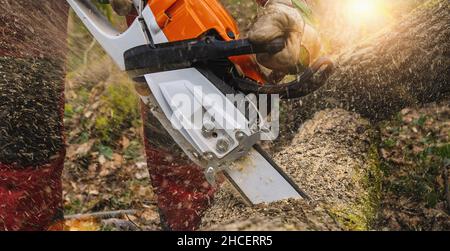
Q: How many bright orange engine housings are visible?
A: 1